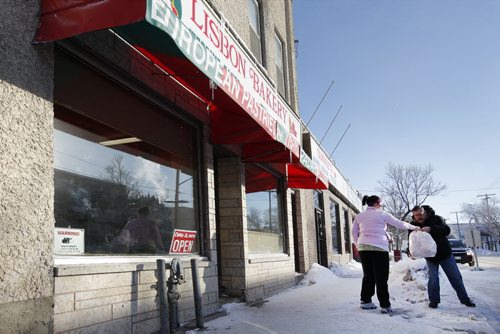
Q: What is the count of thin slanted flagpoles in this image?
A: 3